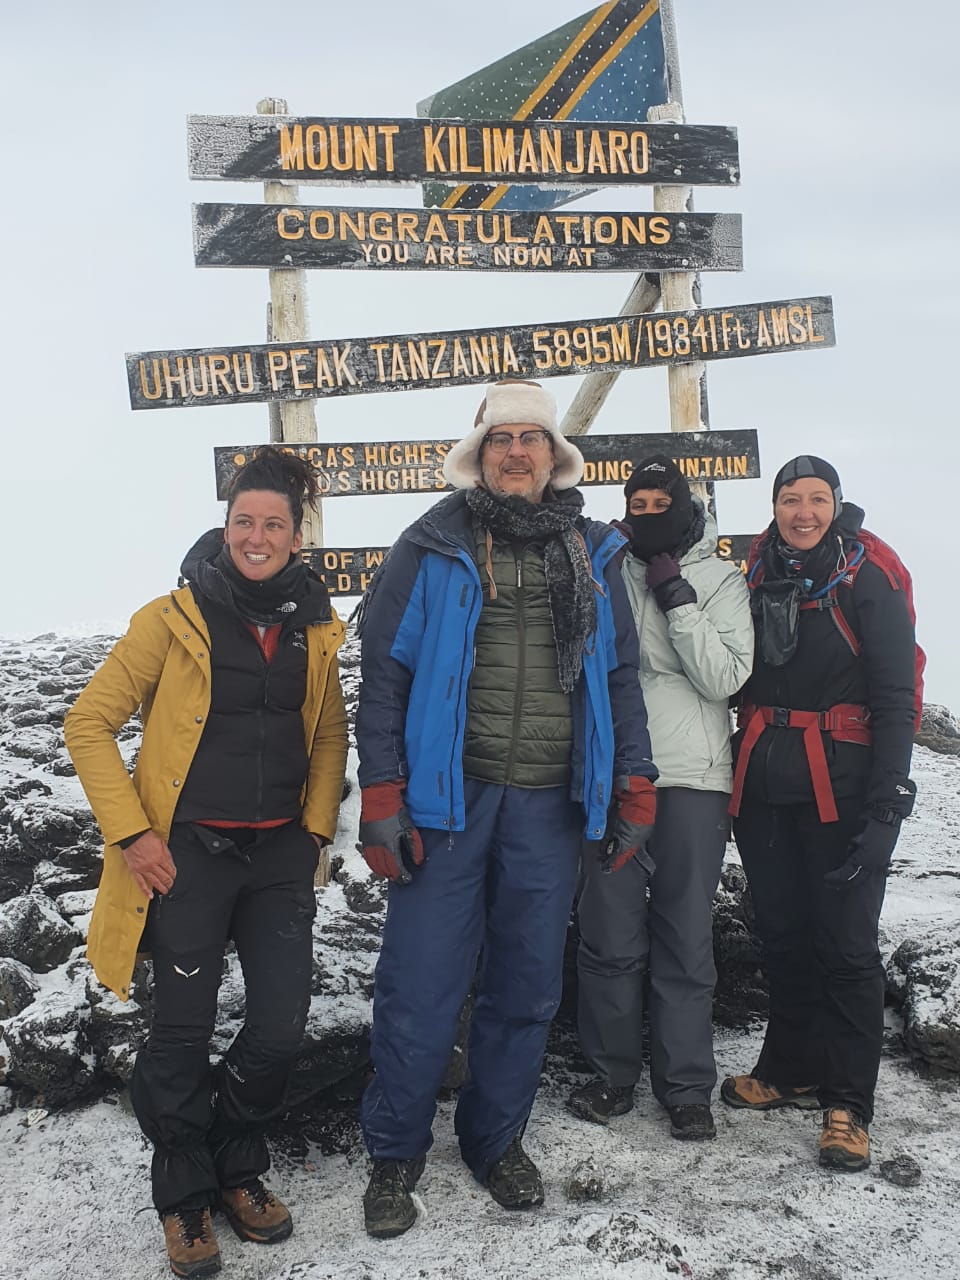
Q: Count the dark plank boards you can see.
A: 5